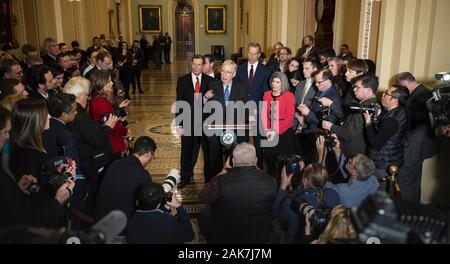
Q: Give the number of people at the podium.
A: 5